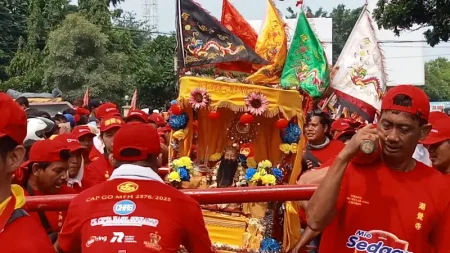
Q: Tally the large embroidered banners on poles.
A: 5